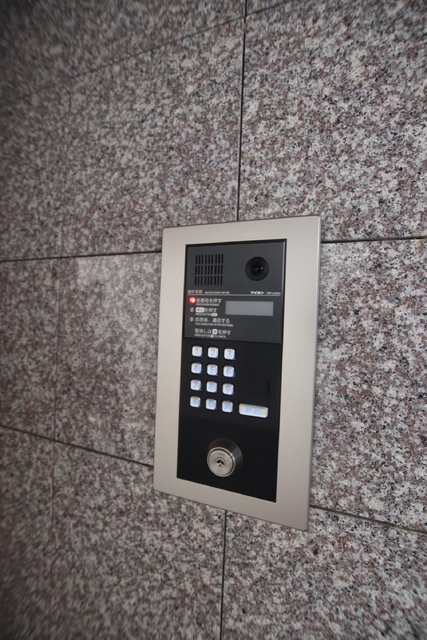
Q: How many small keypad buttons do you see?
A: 12